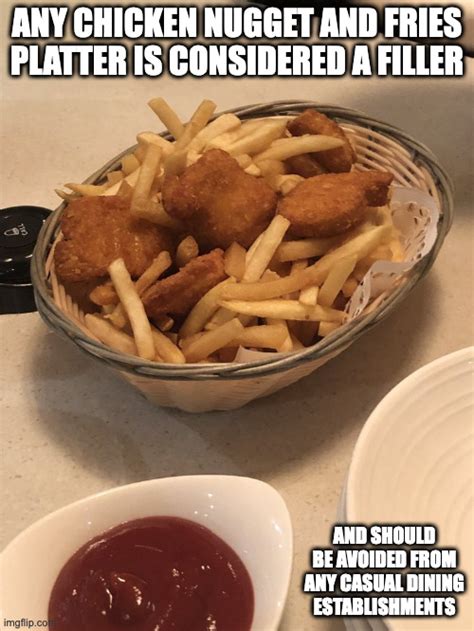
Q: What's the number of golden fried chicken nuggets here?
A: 5